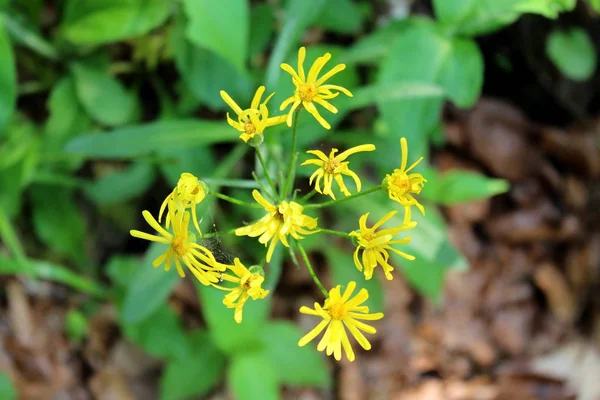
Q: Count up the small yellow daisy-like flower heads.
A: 10